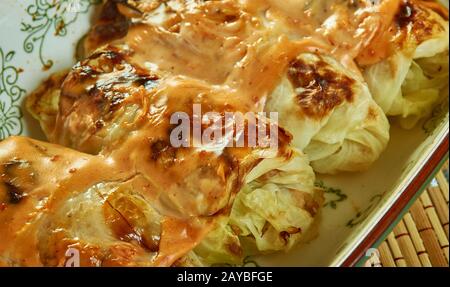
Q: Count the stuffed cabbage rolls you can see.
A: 4